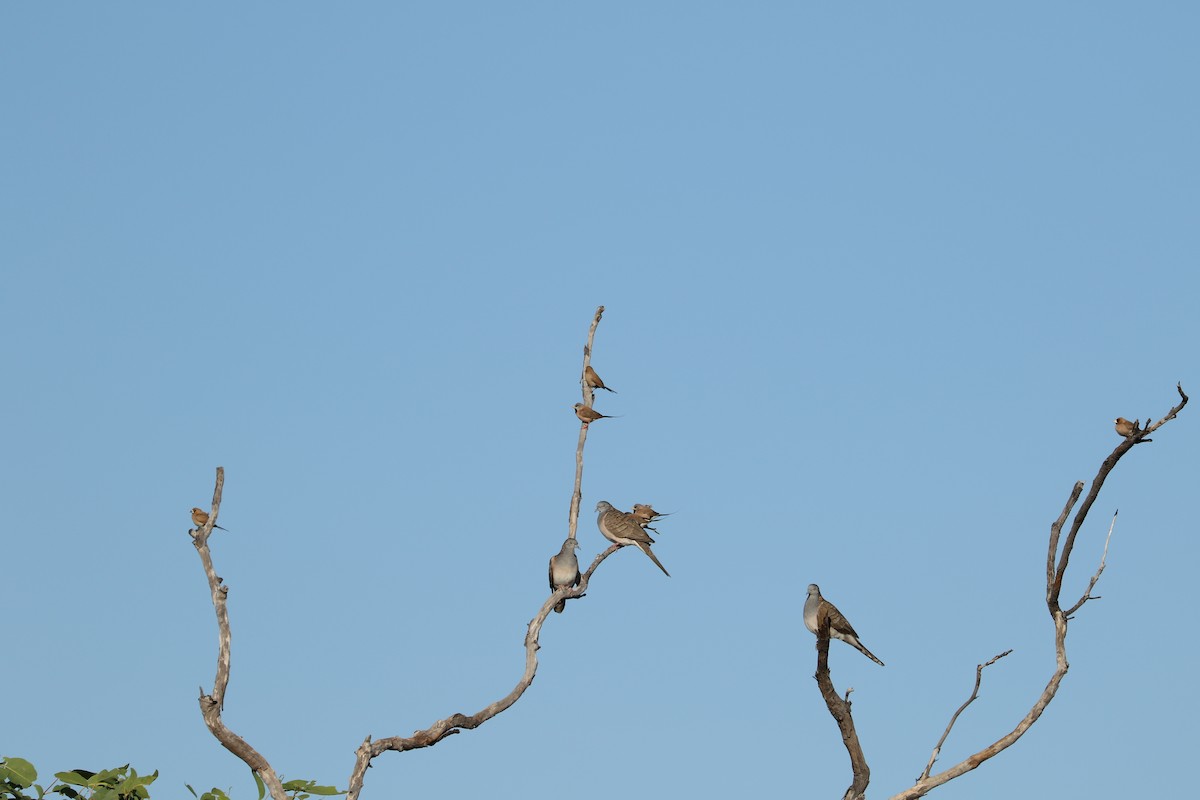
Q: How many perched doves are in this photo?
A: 3